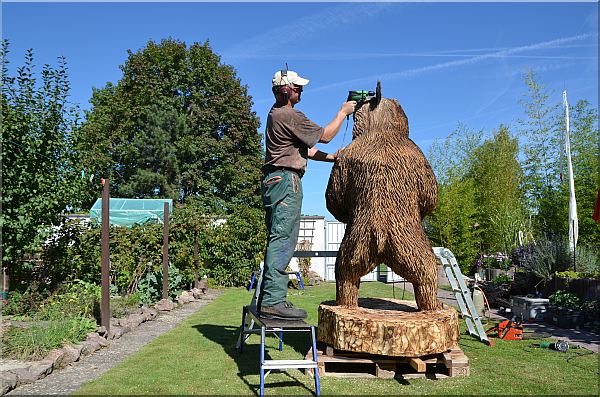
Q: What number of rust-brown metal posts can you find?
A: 3